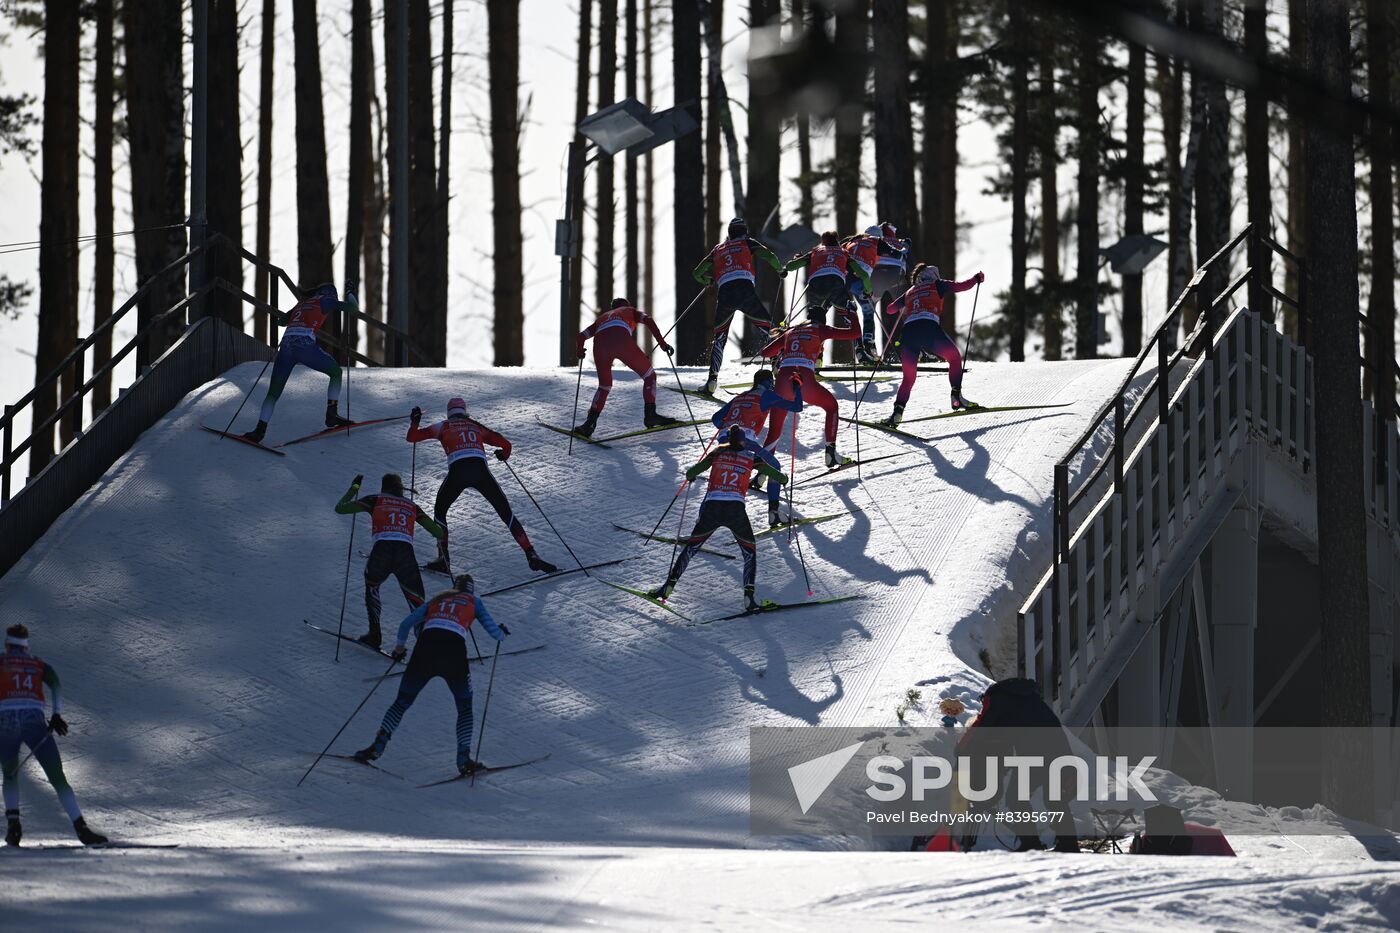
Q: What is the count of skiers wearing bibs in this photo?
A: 14